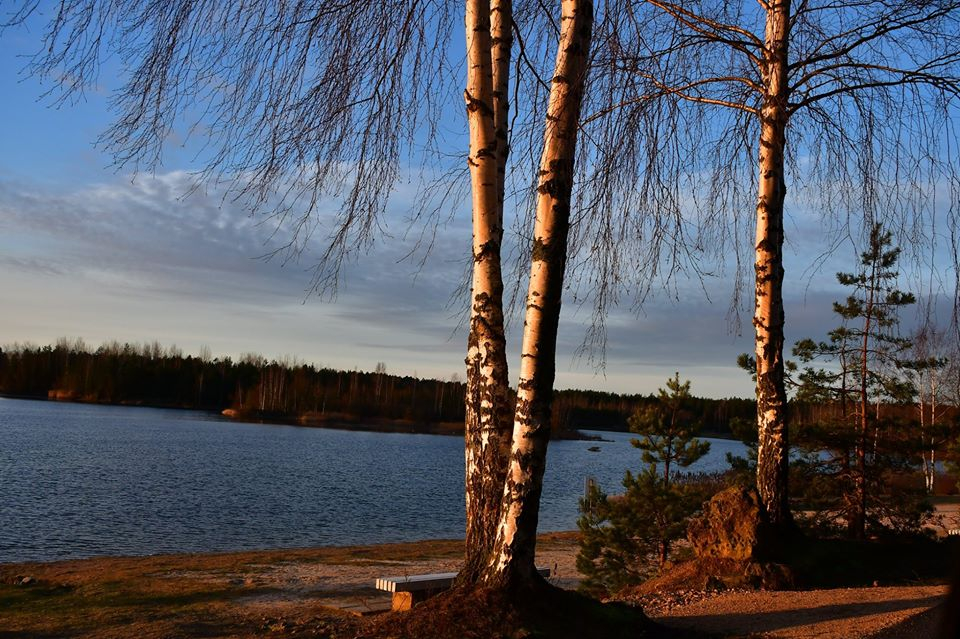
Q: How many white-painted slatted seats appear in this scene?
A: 1